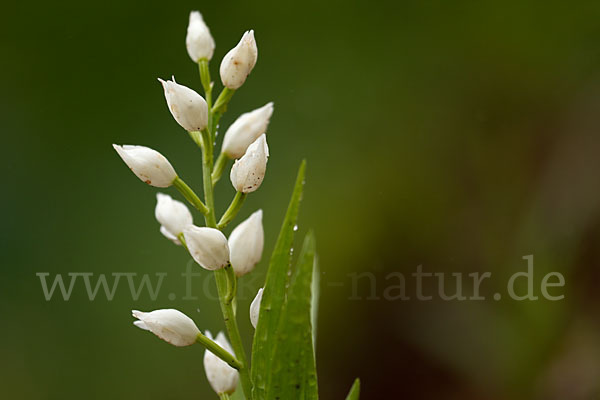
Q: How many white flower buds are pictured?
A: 12